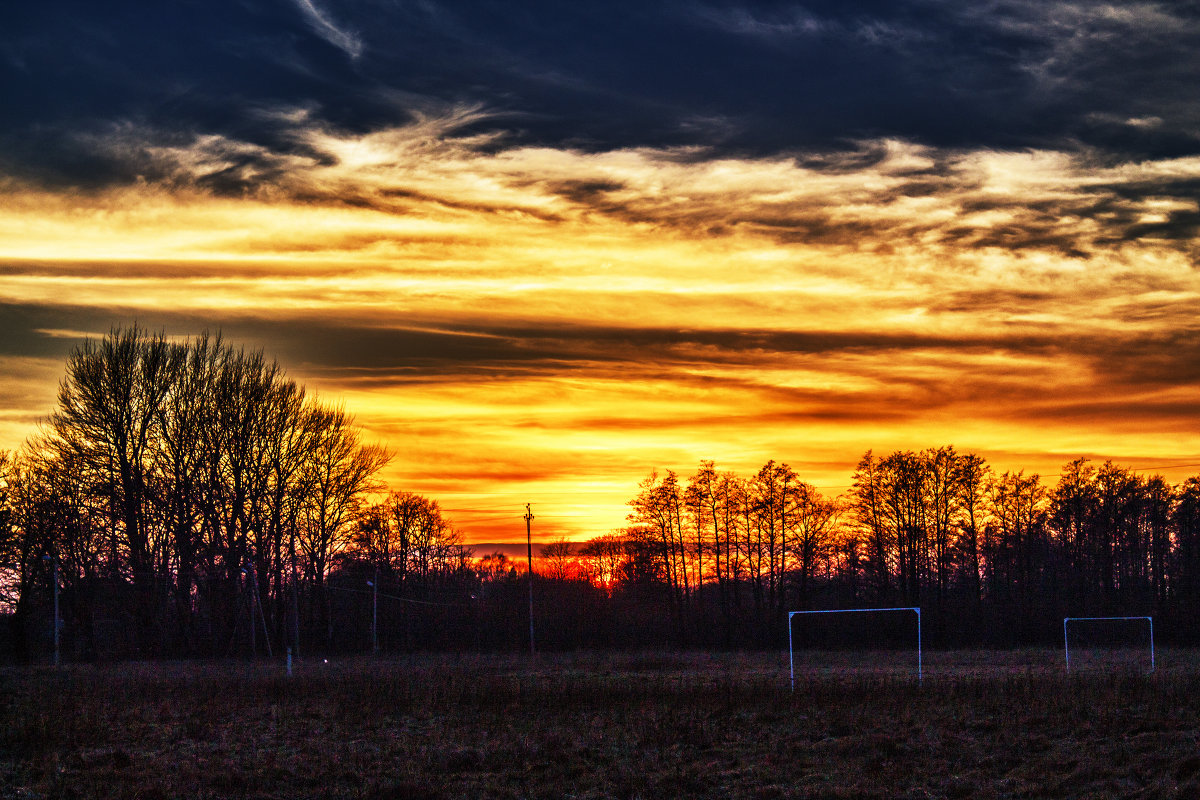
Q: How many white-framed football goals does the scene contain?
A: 2